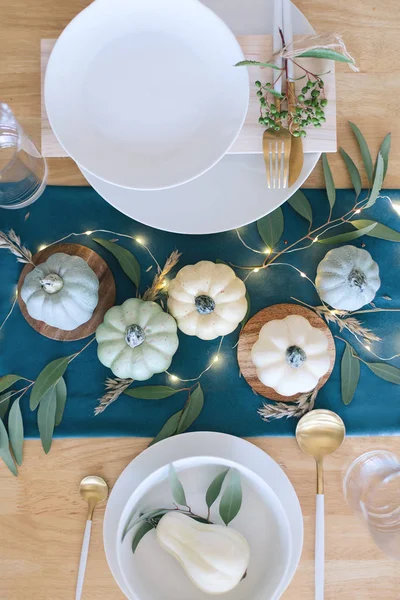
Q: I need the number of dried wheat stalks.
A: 5